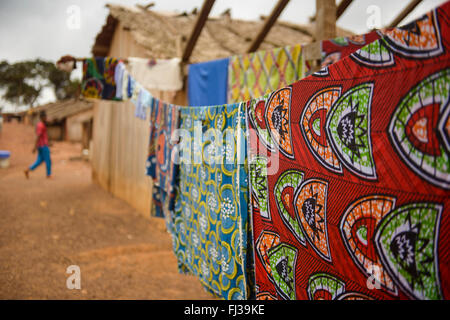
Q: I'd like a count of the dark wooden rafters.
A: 4